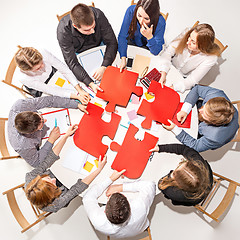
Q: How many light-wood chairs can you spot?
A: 9